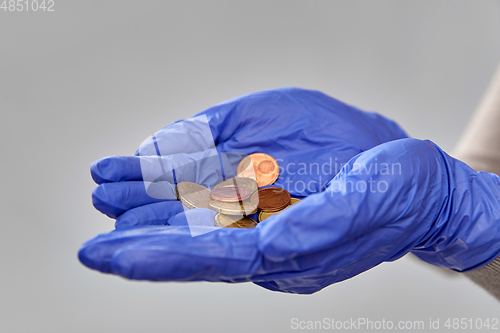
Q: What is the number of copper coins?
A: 3